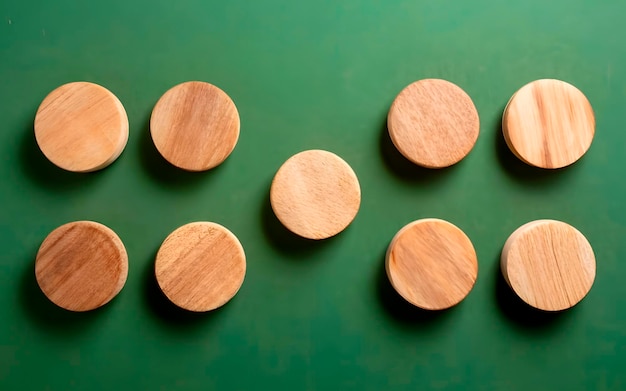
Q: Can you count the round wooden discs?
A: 9